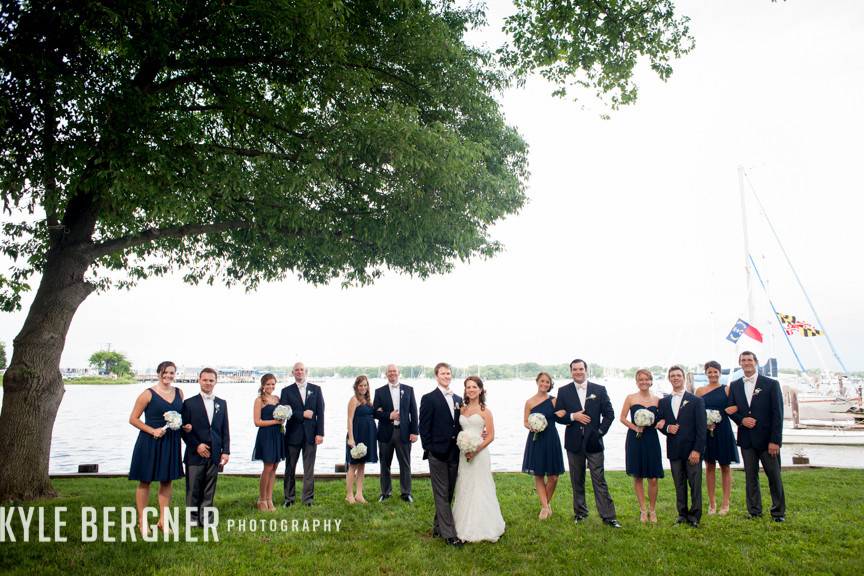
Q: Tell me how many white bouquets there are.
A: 7